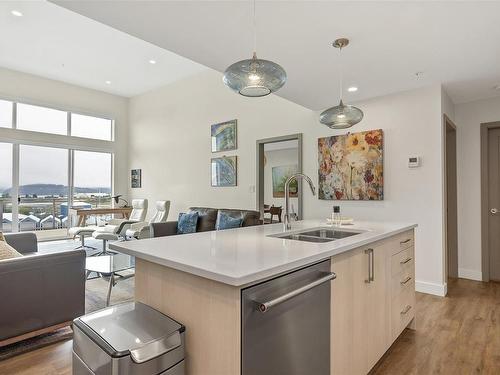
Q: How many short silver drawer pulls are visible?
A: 4